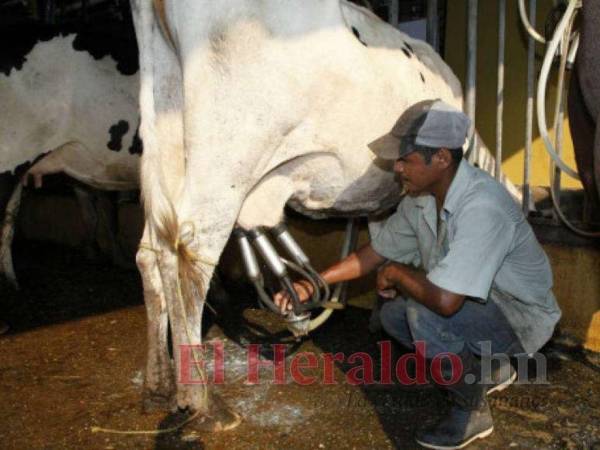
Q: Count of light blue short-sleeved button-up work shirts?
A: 1